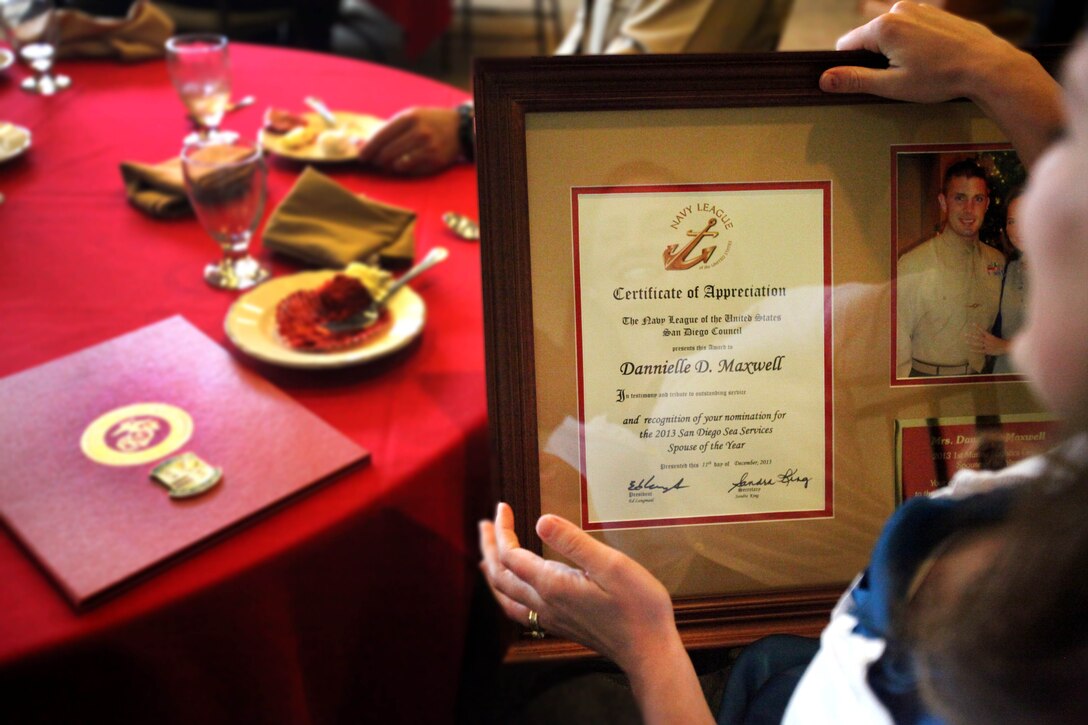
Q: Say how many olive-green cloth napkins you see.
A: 3